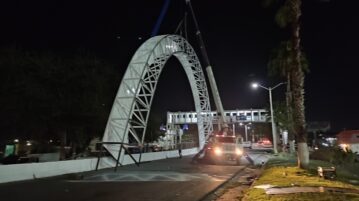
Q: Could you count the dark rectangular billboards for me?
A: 1